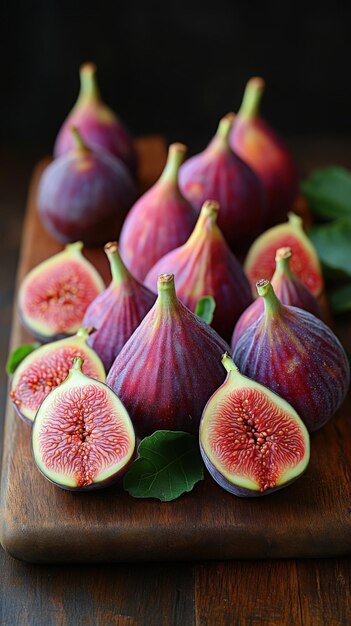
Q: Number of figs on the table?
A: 15